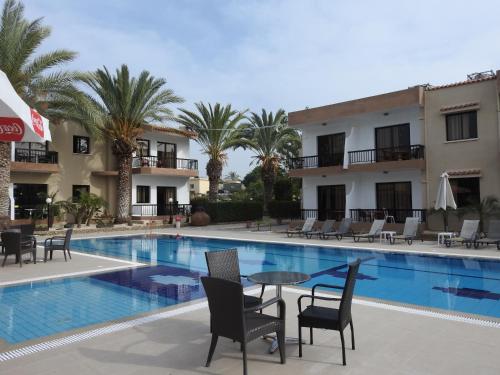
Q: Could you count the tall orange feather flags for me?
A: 0